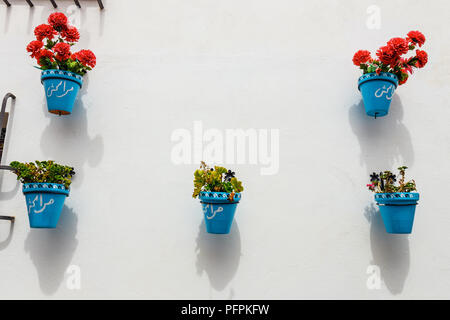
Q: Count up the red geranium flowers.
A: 12